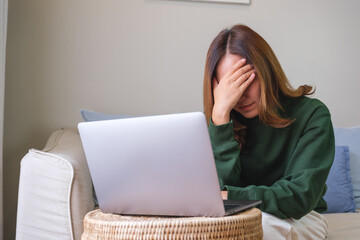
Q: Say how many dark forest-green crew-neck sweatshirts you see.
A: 1